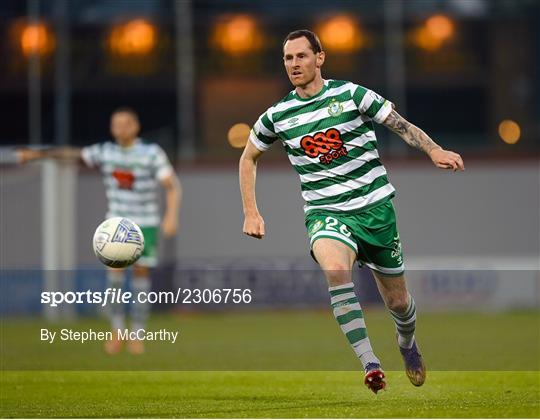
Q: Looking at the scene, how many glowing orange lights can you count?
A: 7